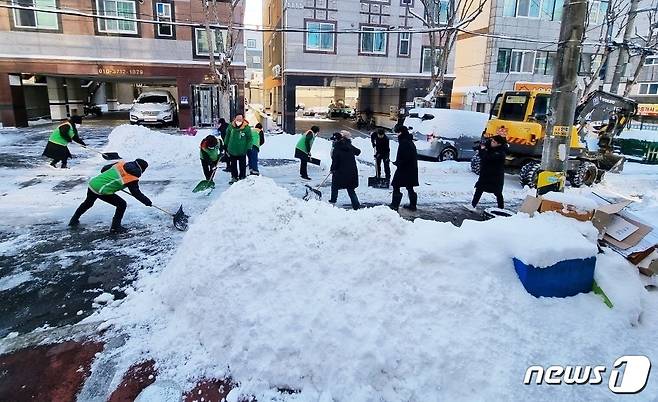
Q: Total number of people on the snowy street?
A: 11